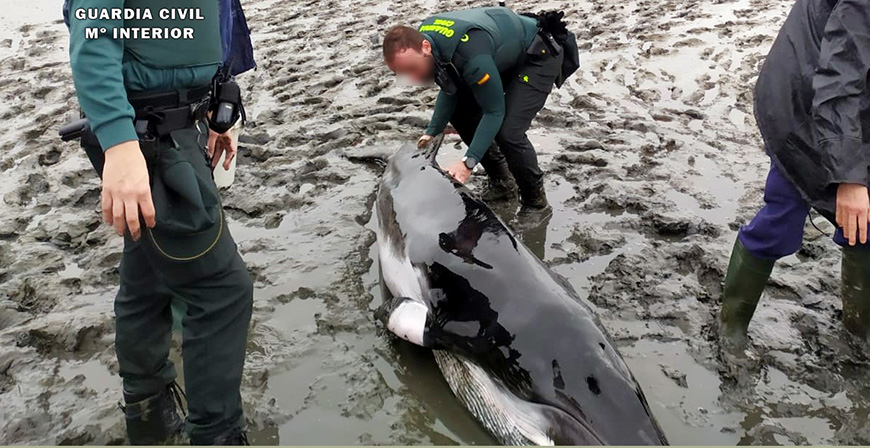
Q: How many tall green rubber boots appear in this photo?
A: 2